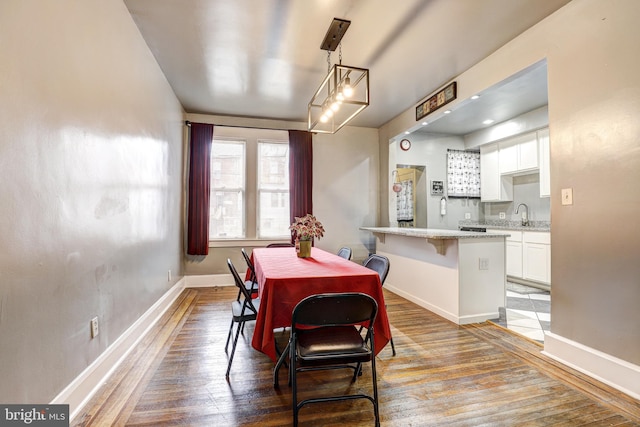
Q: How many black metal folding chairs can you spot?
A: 6